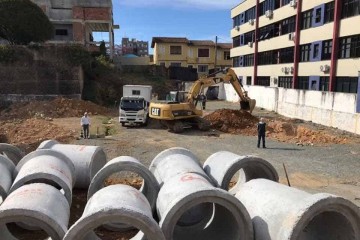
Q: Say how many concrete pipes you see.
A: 11